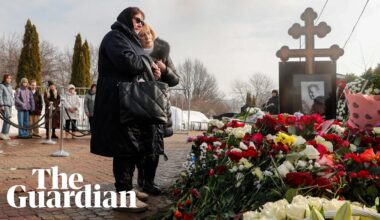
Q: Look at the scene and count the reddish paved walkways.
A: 1